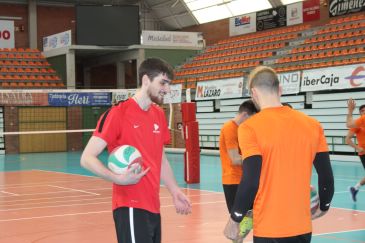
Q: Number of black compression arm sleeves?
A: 2